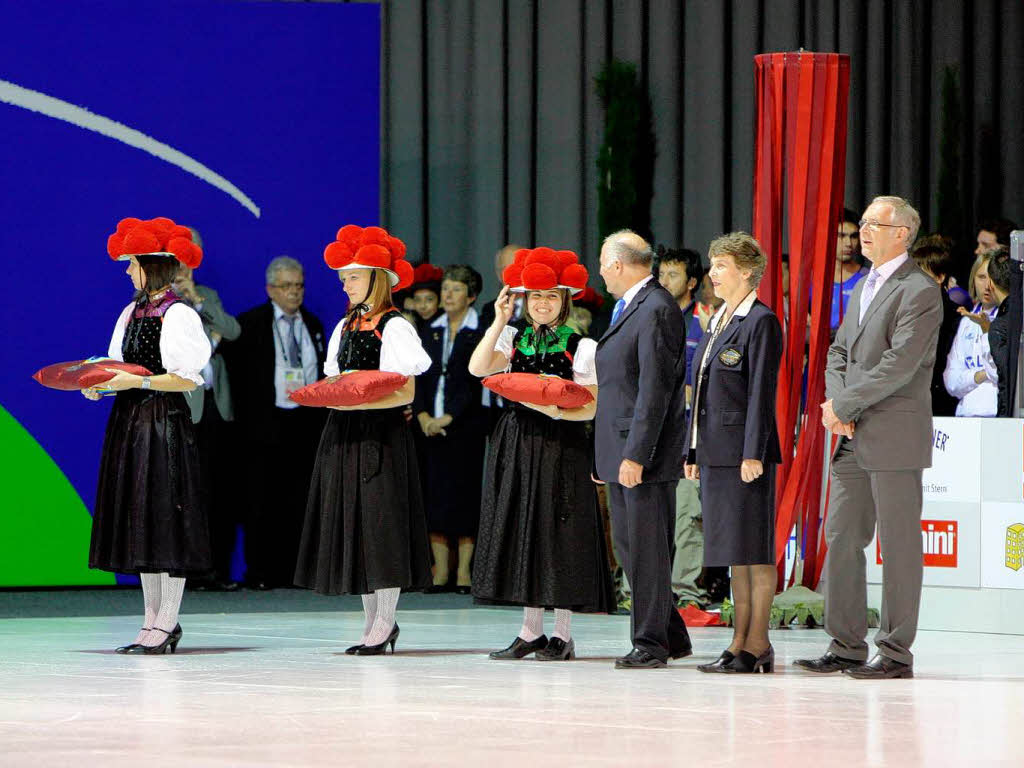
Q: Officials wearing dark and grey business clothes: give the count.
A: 3